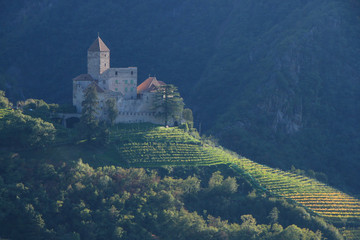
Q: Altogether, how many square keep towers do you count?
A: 1